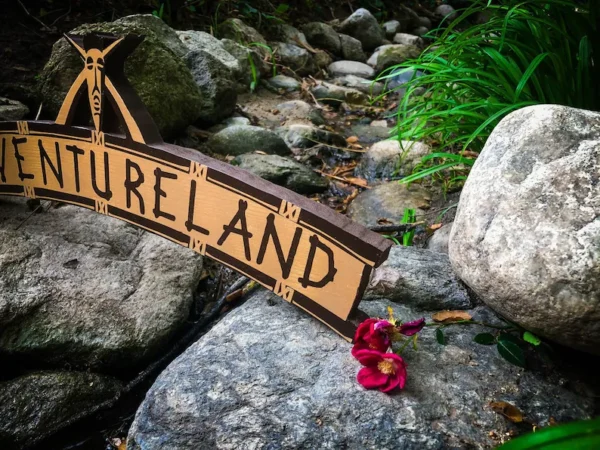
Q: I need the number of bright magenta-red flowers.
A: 2